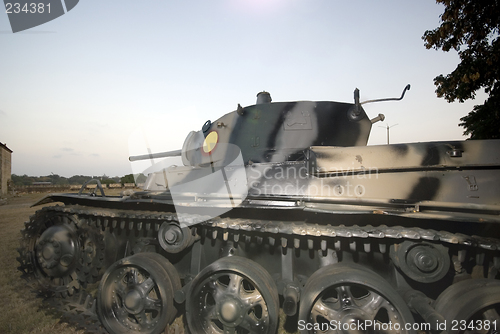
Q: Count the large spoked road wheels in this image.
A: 4